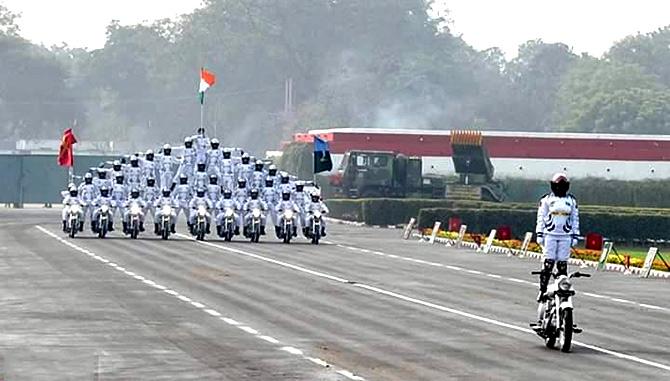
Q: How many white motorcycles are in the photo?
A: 10